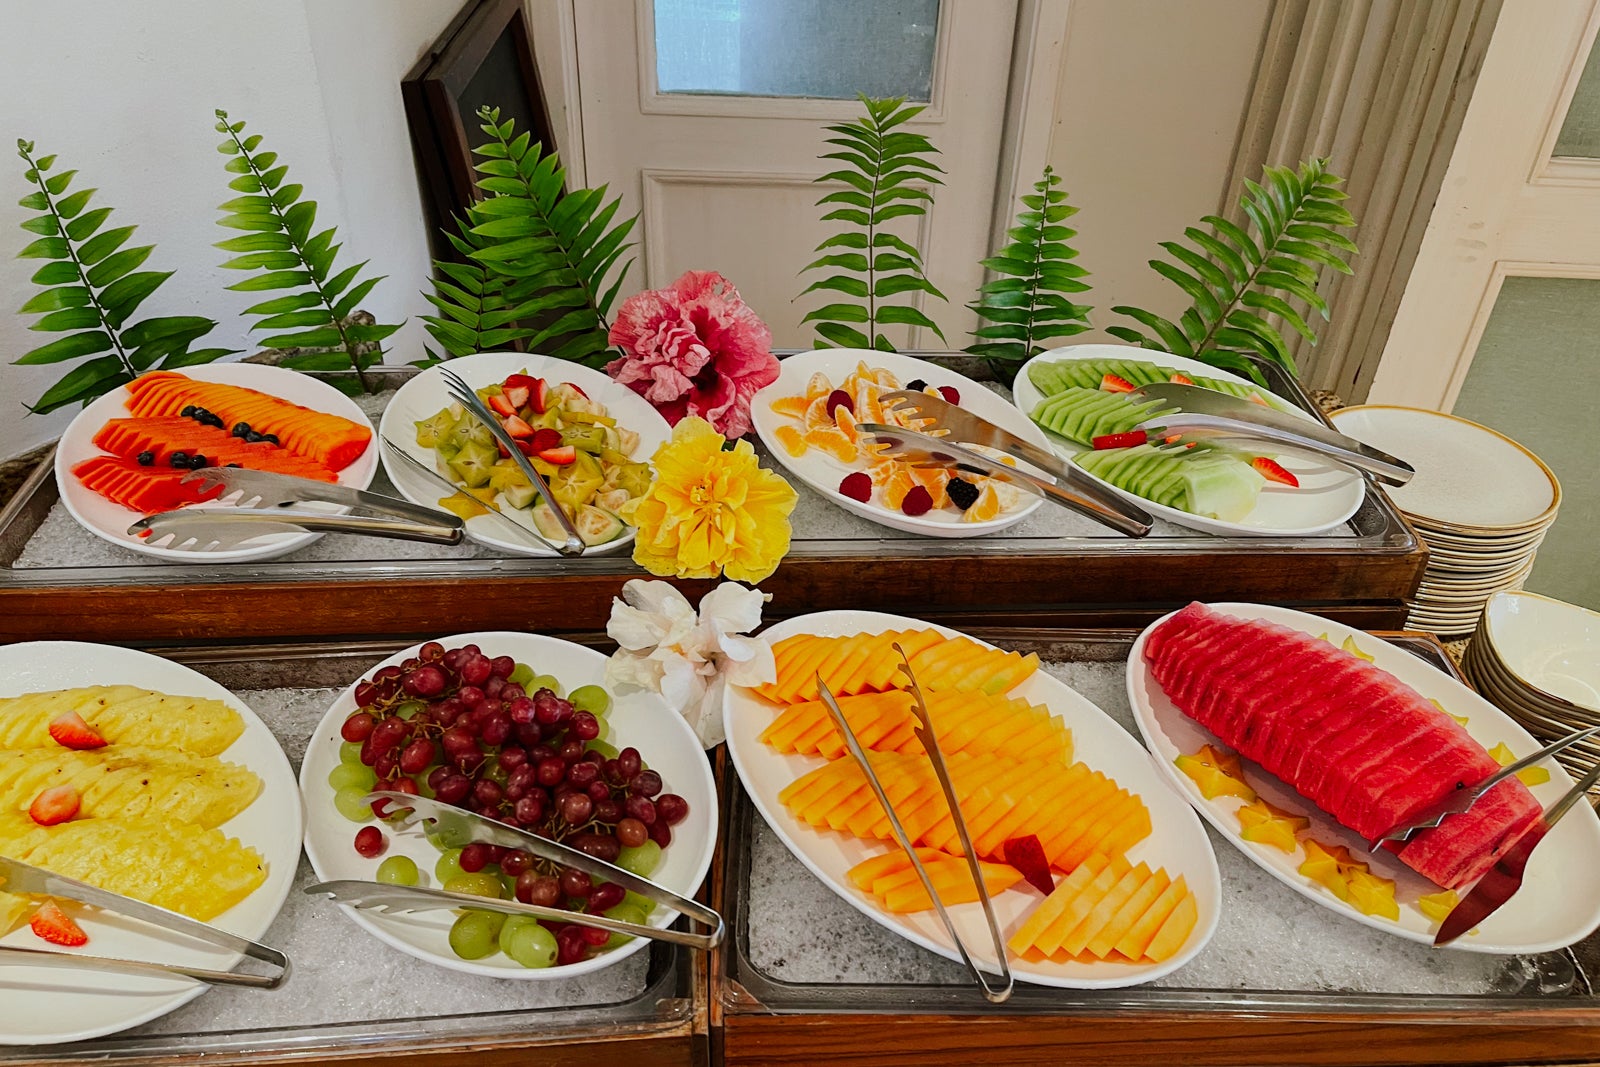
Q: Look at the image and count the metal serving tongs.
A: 8